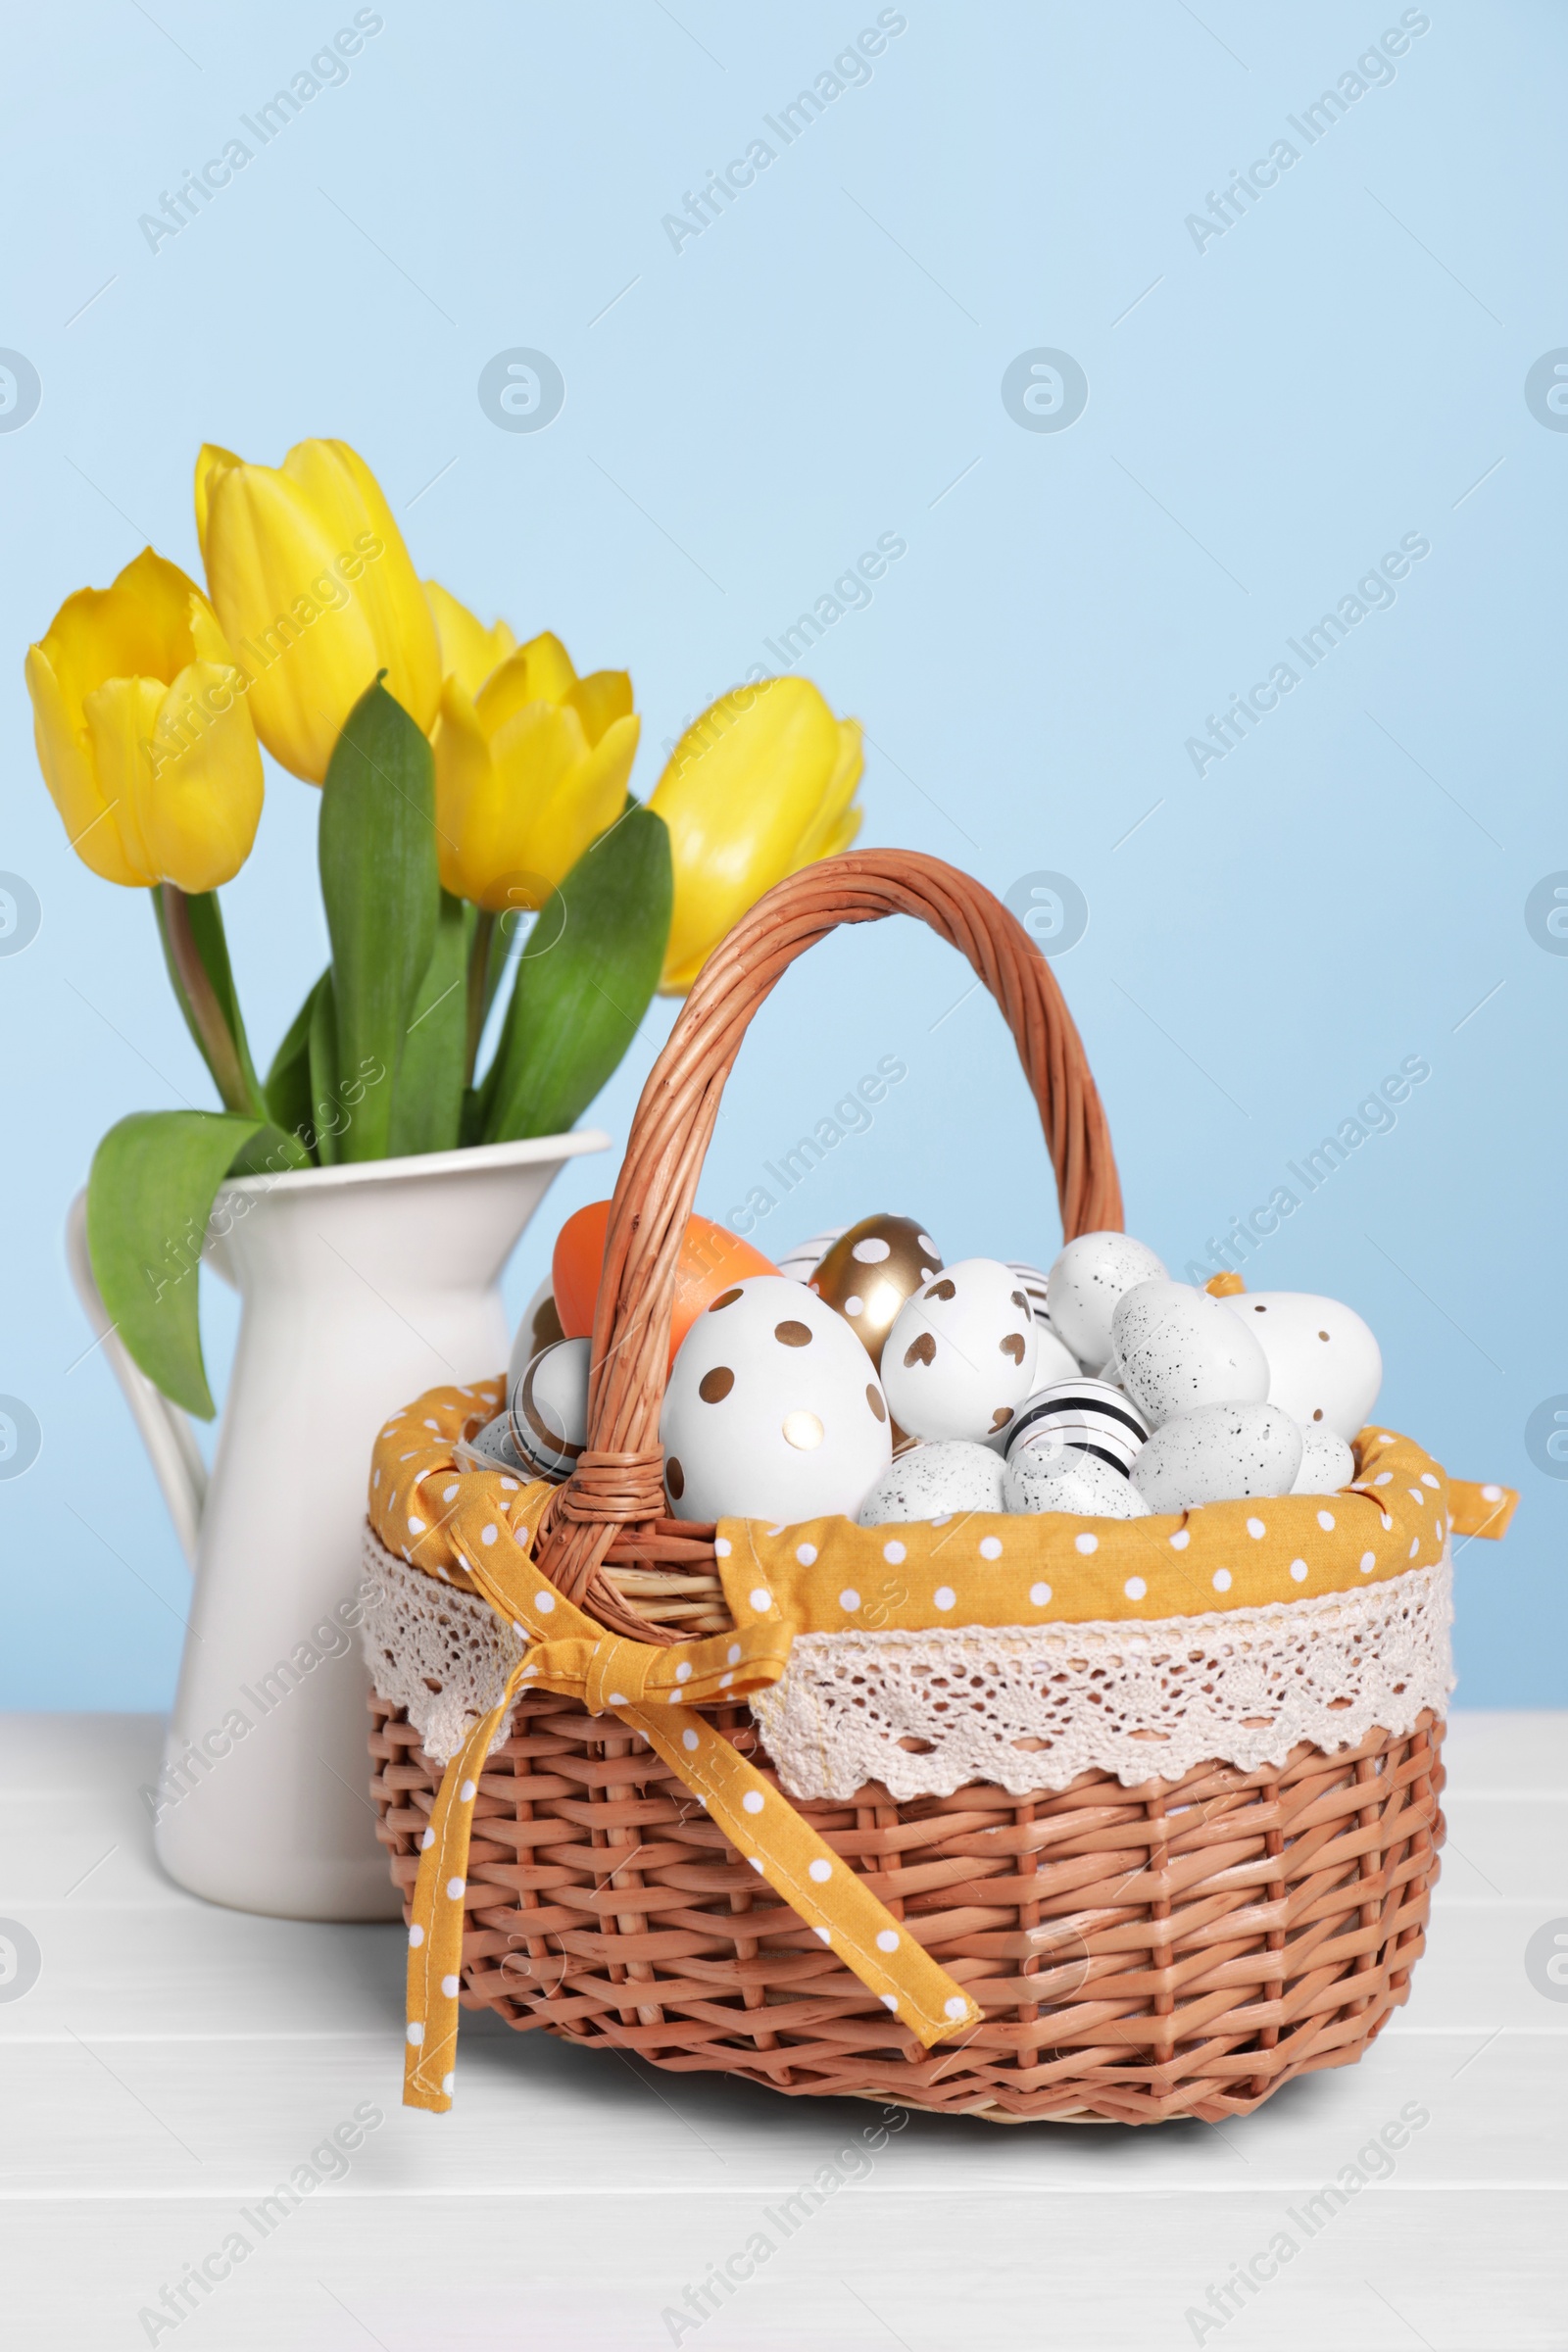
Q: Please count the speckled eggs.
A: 7